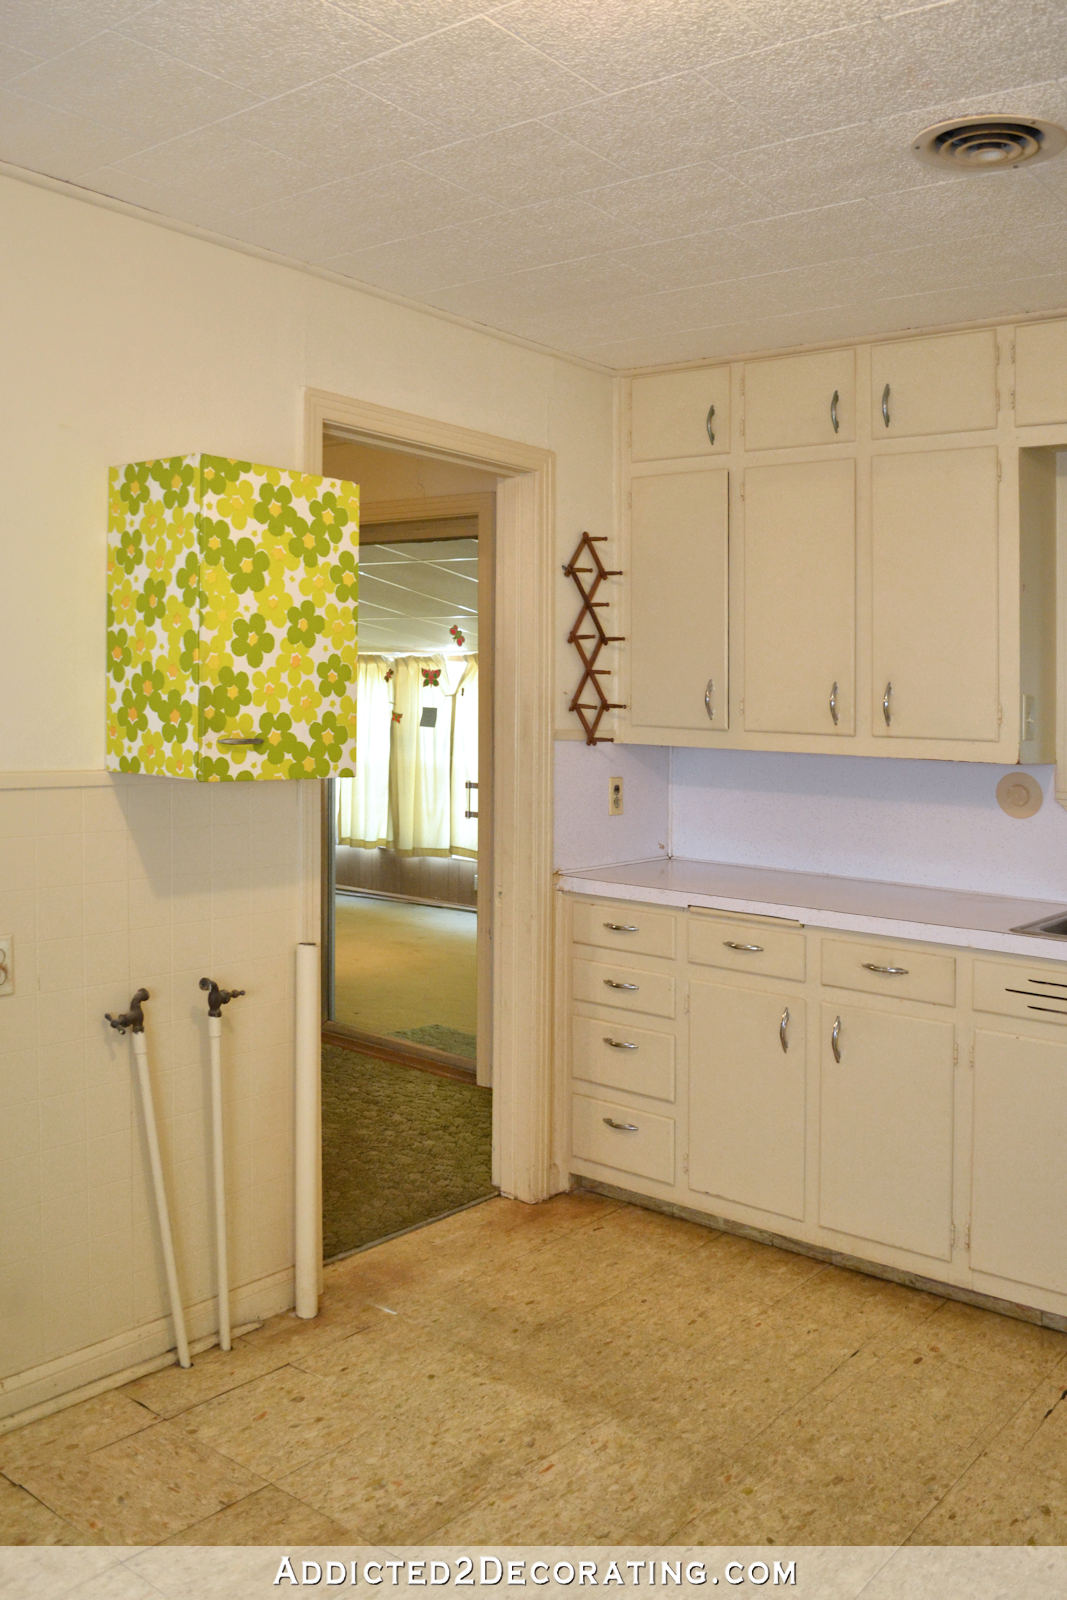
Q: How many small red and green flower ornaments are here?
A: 4